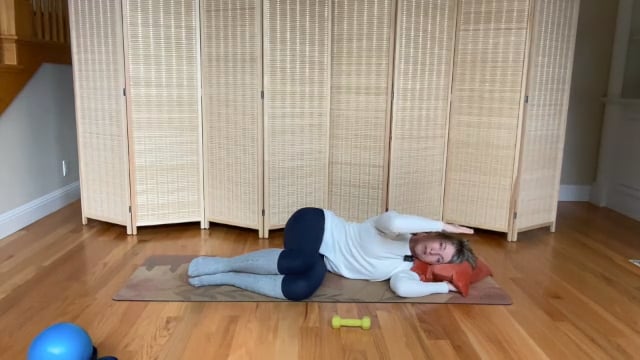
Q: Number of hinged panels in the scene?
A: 8